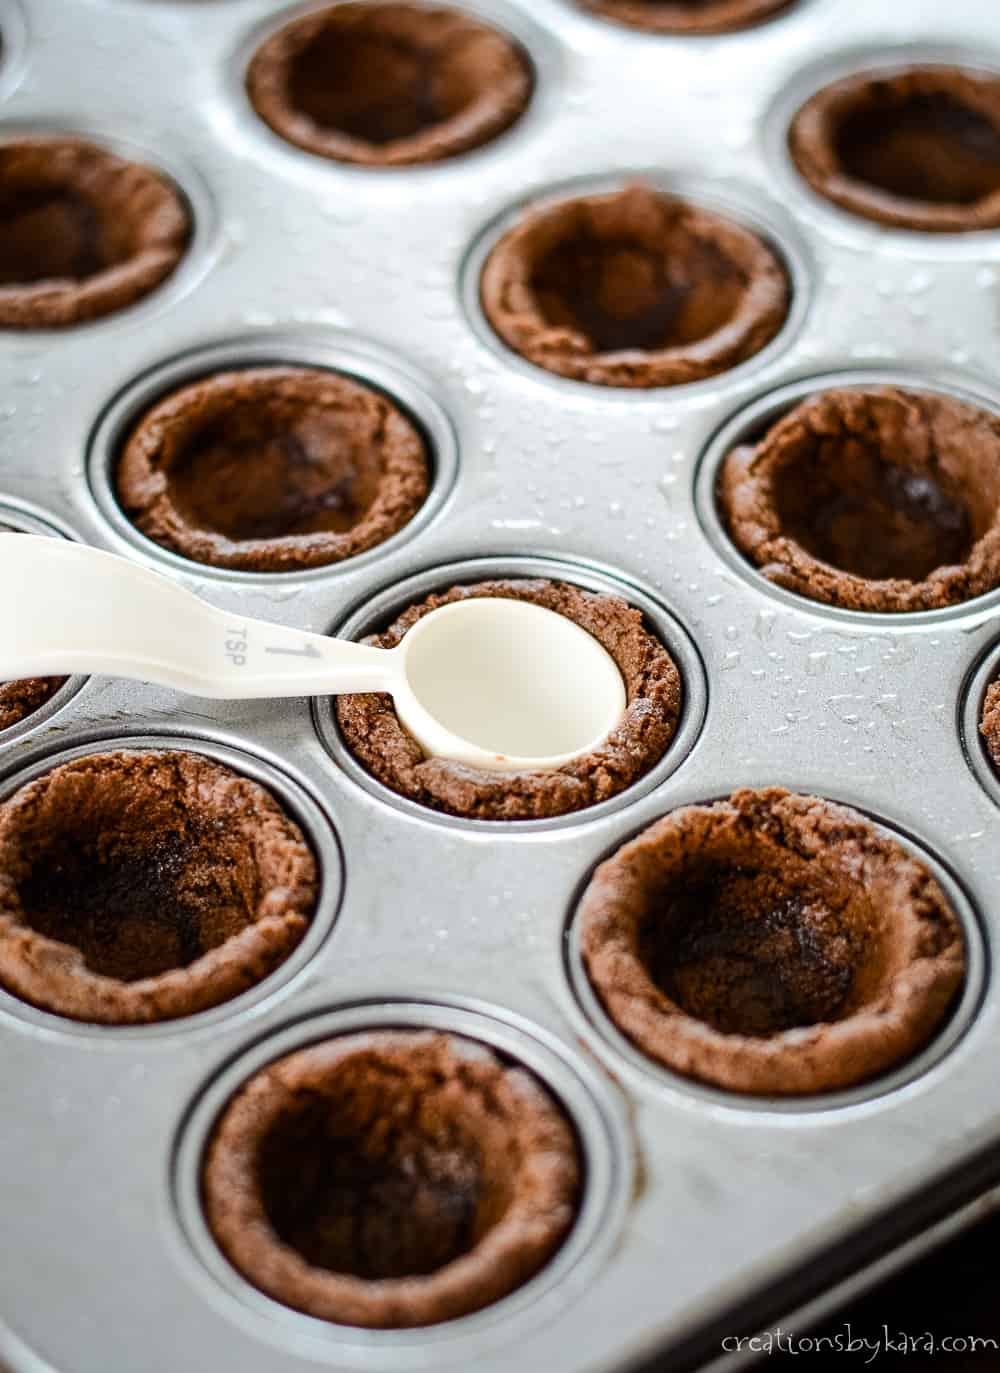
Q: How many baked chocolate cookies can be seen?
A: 13